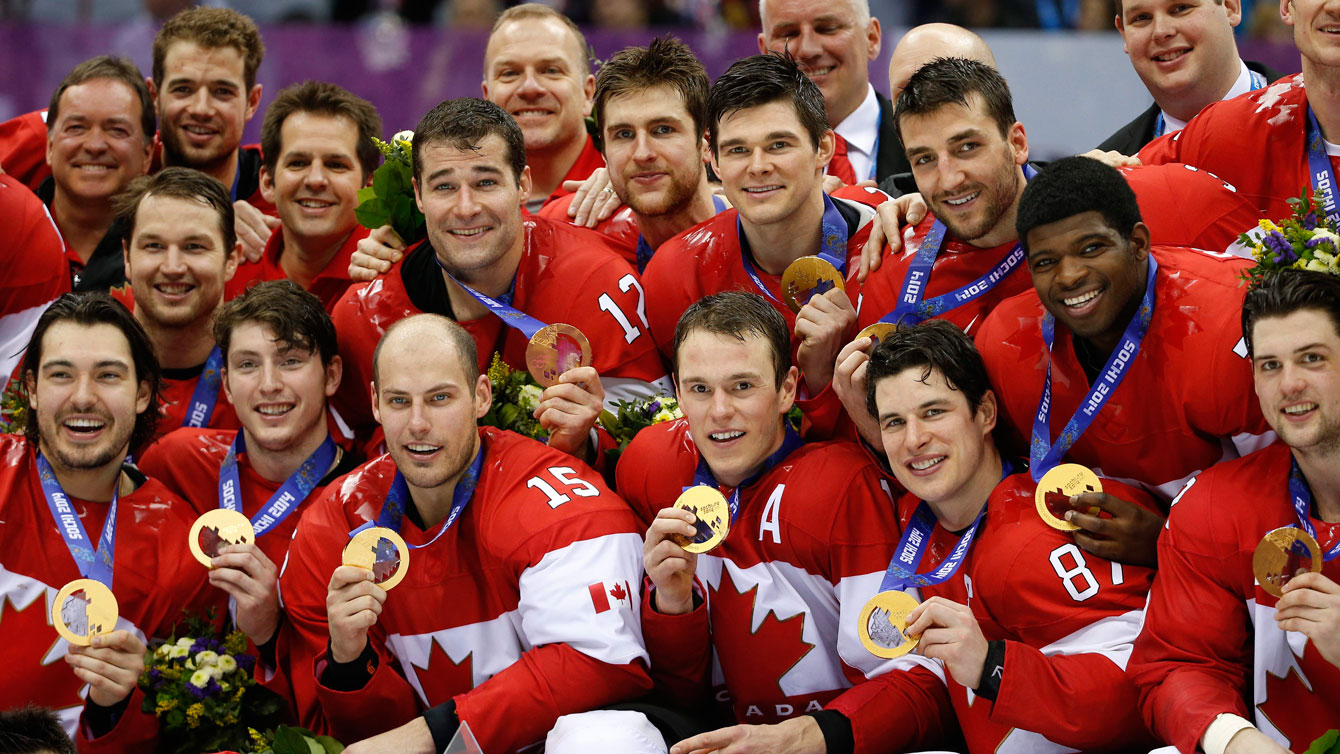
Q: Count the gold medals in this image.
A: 10